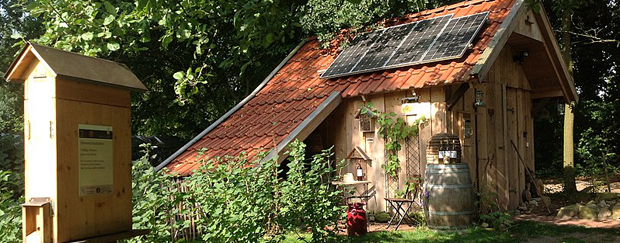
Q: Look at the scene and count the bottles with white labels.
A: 4